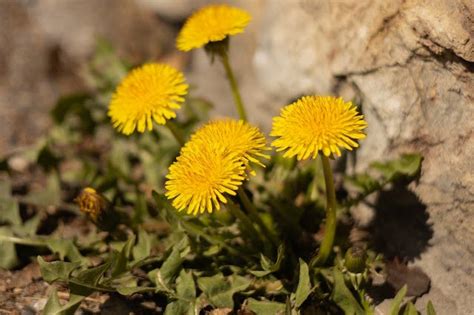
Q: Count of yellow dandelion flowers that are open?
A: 5